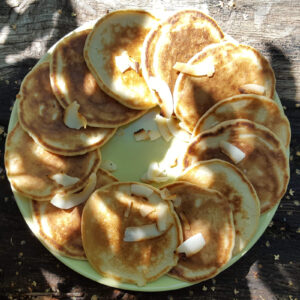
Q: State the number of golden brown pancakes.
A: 12